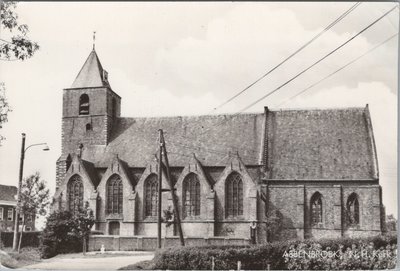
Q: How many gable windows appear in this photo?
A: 5